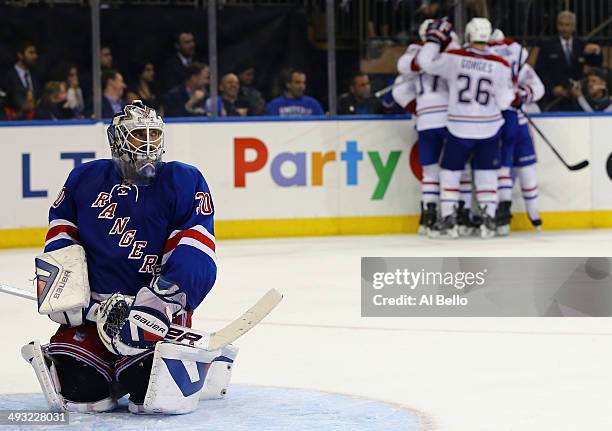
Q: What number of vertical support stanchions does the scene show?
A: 4